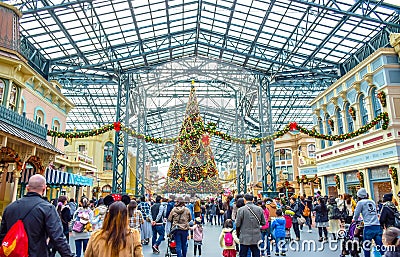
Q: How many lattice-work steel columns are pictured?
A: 4